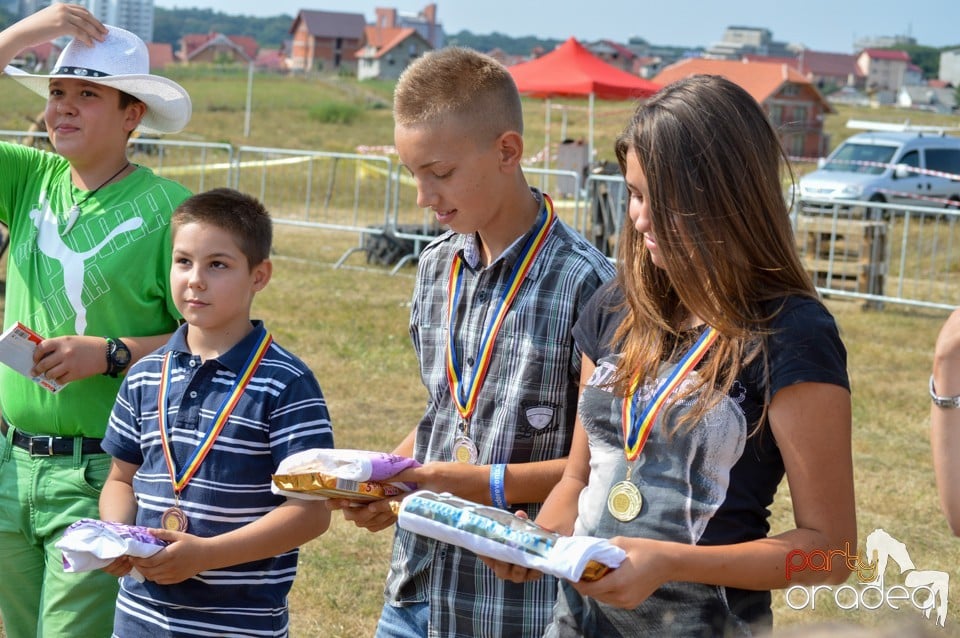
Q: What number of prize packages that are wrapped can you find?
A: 3